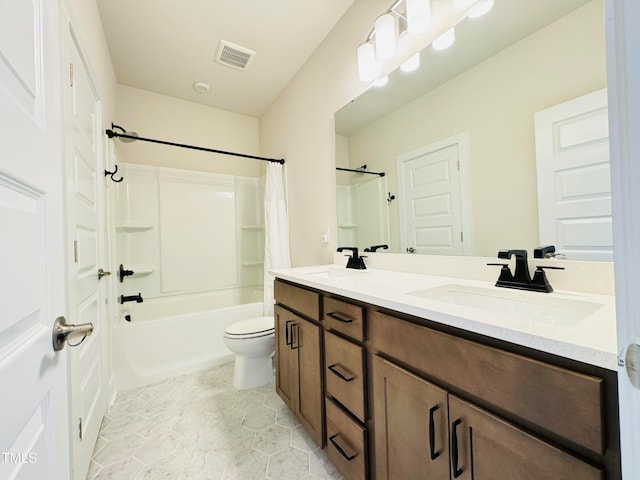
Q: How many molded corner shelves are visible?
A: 4